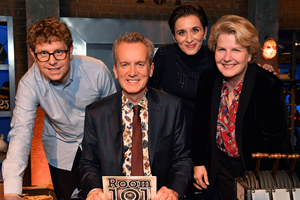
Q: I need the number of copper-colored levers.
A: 3